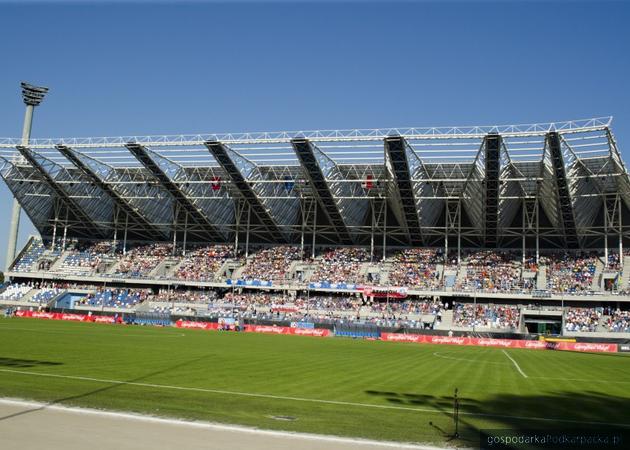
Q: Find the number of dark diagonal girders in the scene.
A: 8